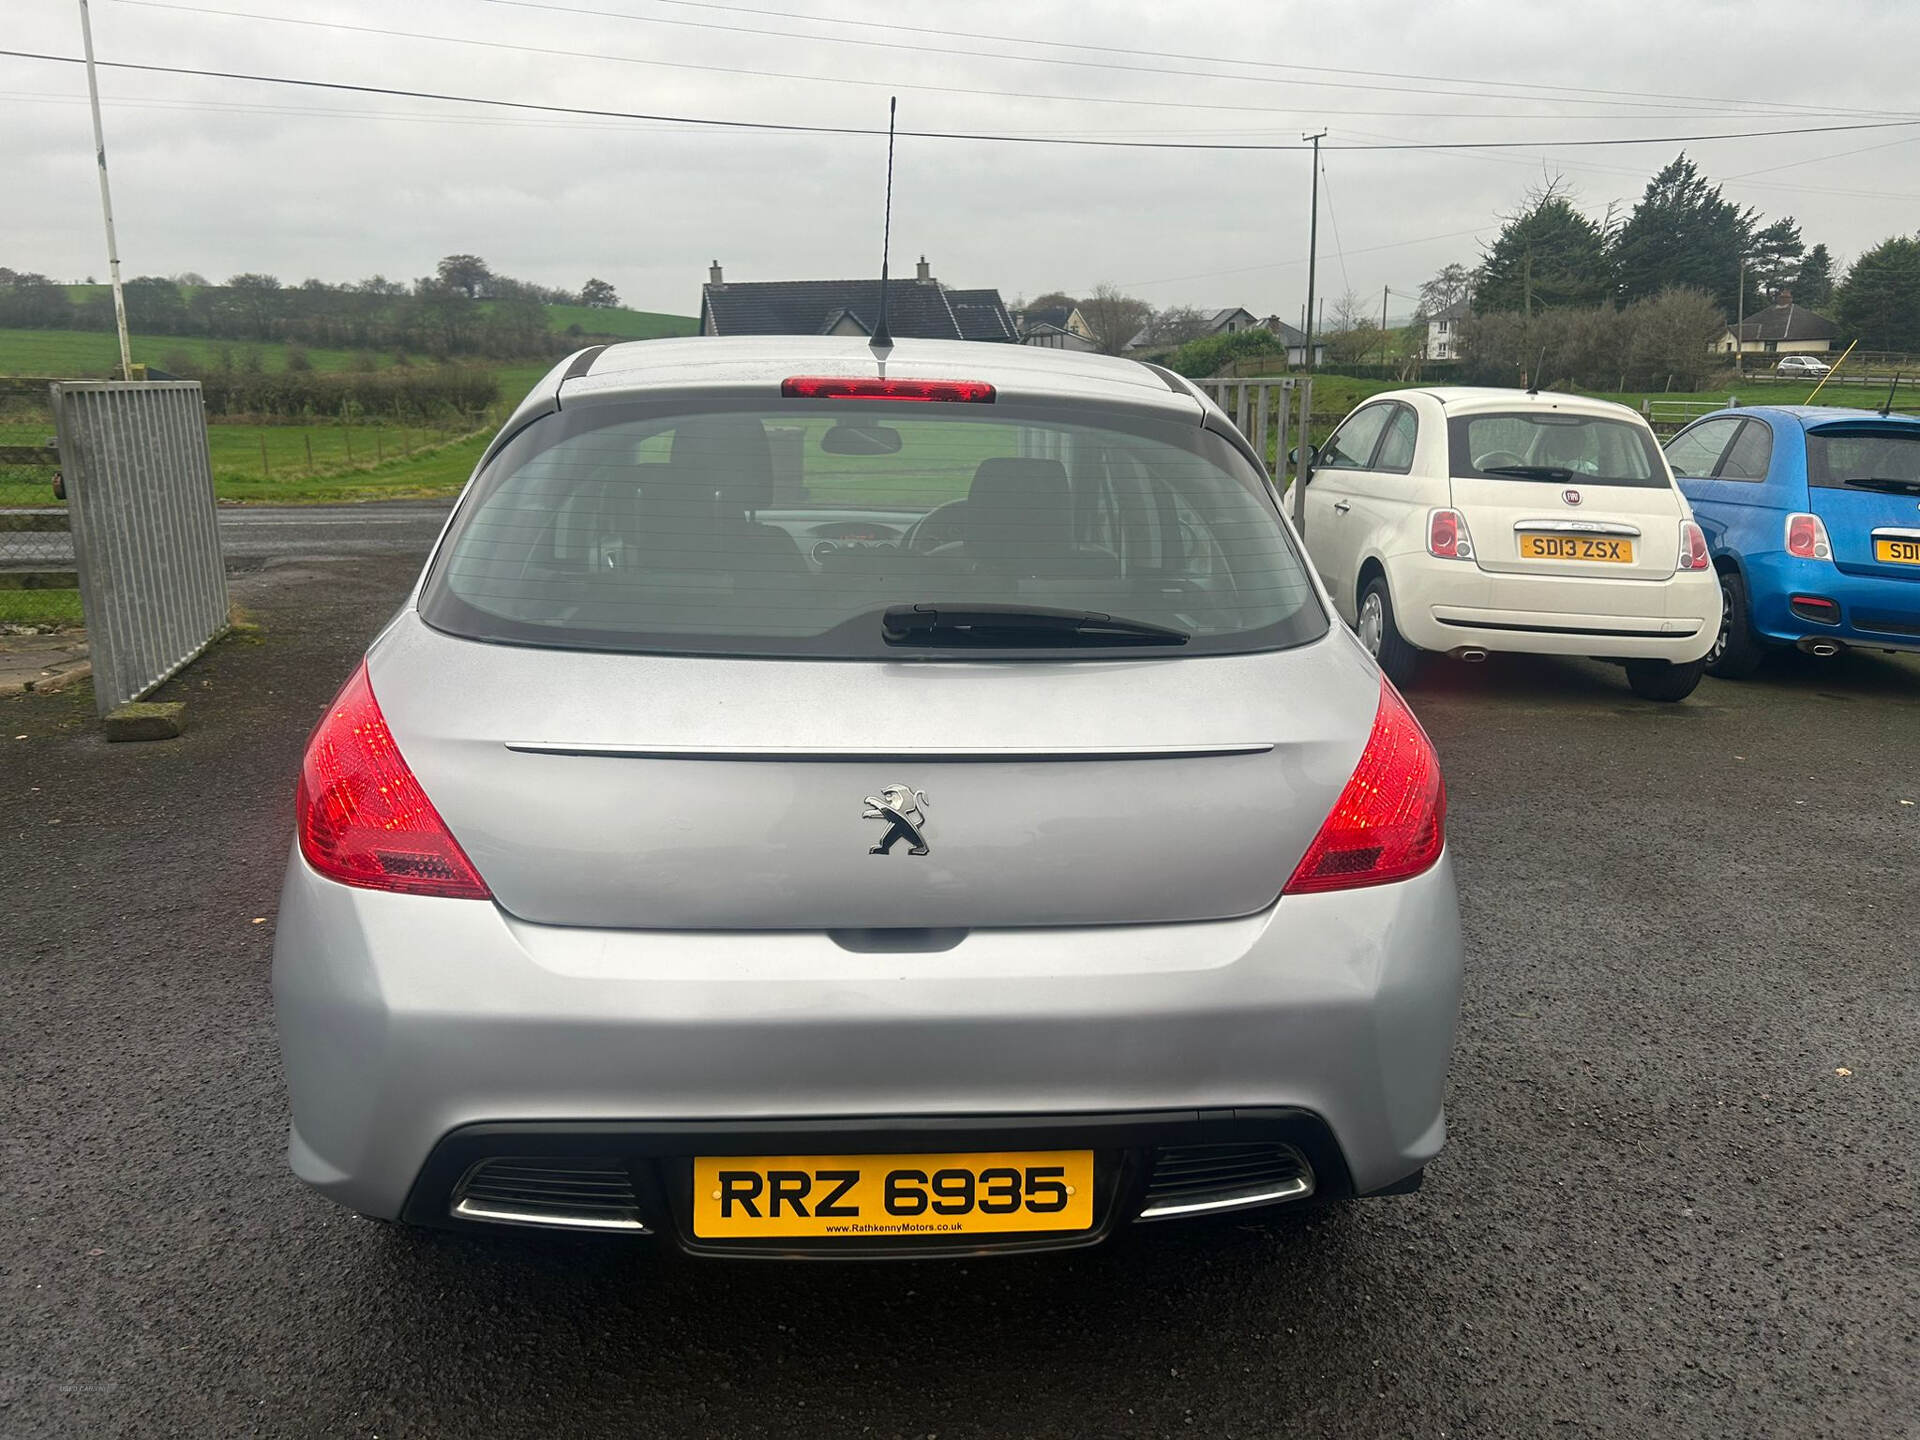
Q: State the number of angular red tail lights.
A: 2